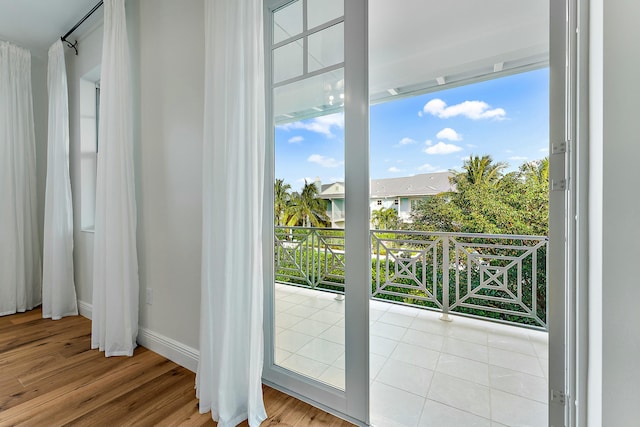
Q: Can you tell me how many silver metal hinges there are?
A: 3